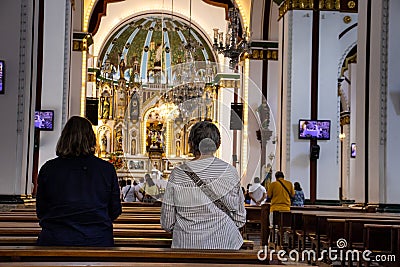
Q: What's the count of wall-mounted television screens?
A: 4